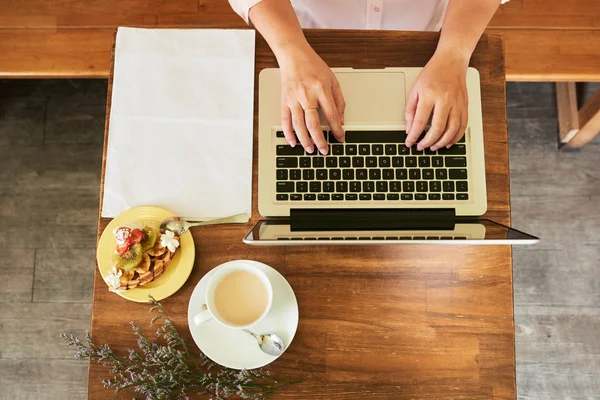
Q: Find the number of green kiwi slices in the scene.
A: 2